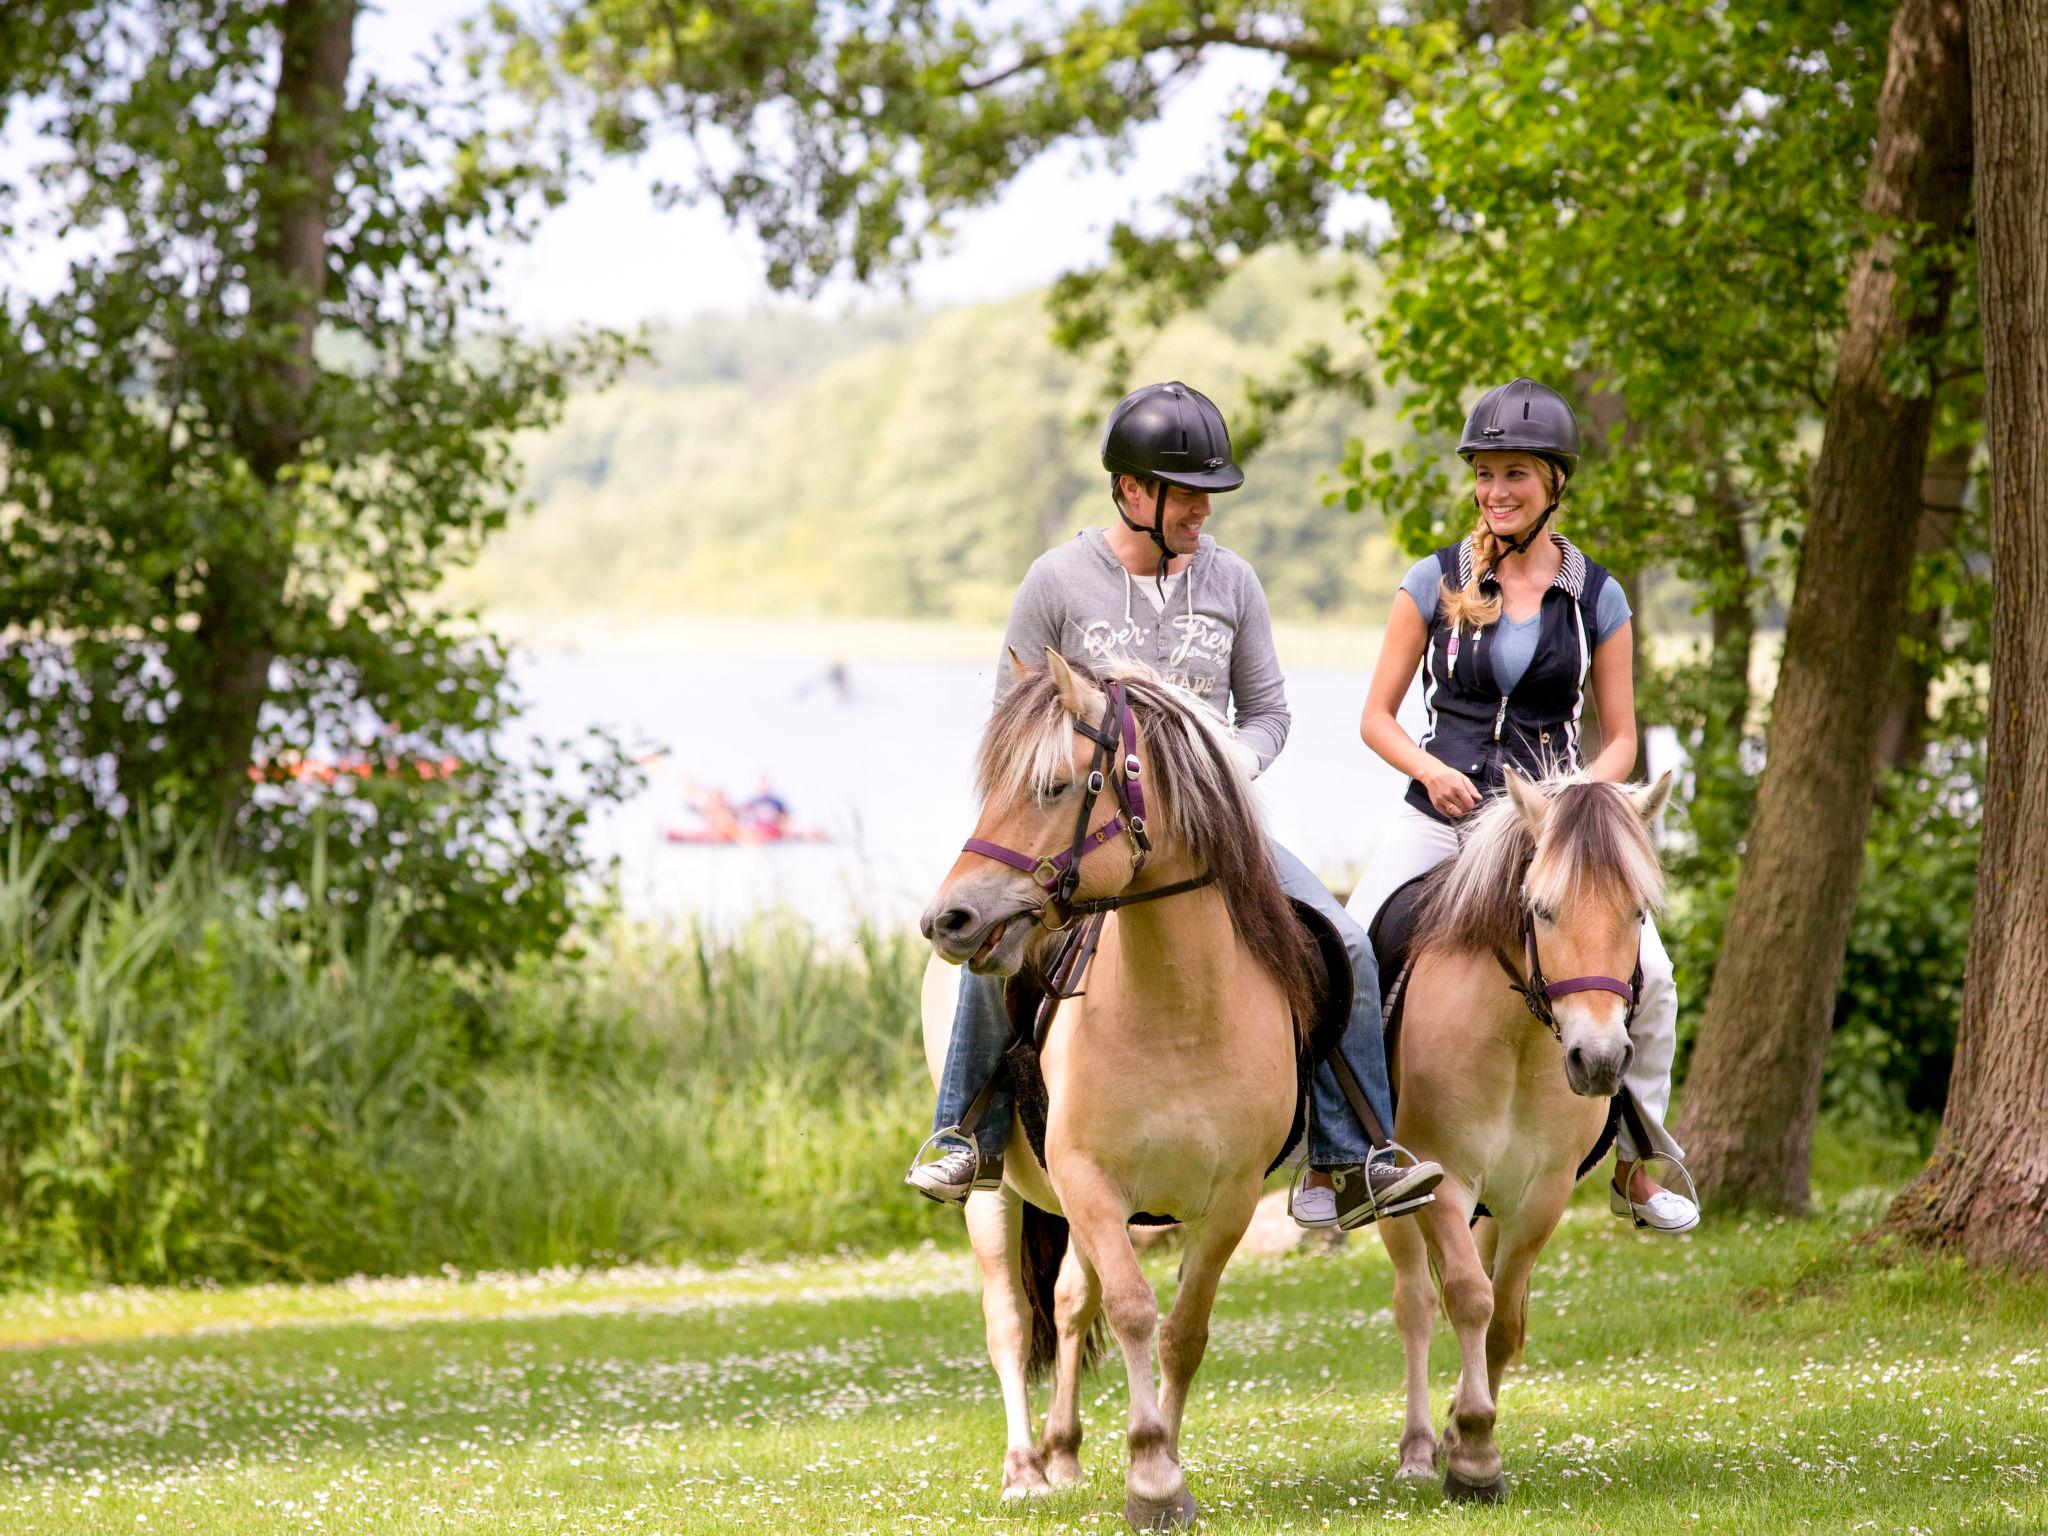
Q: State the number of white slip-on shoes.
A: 2